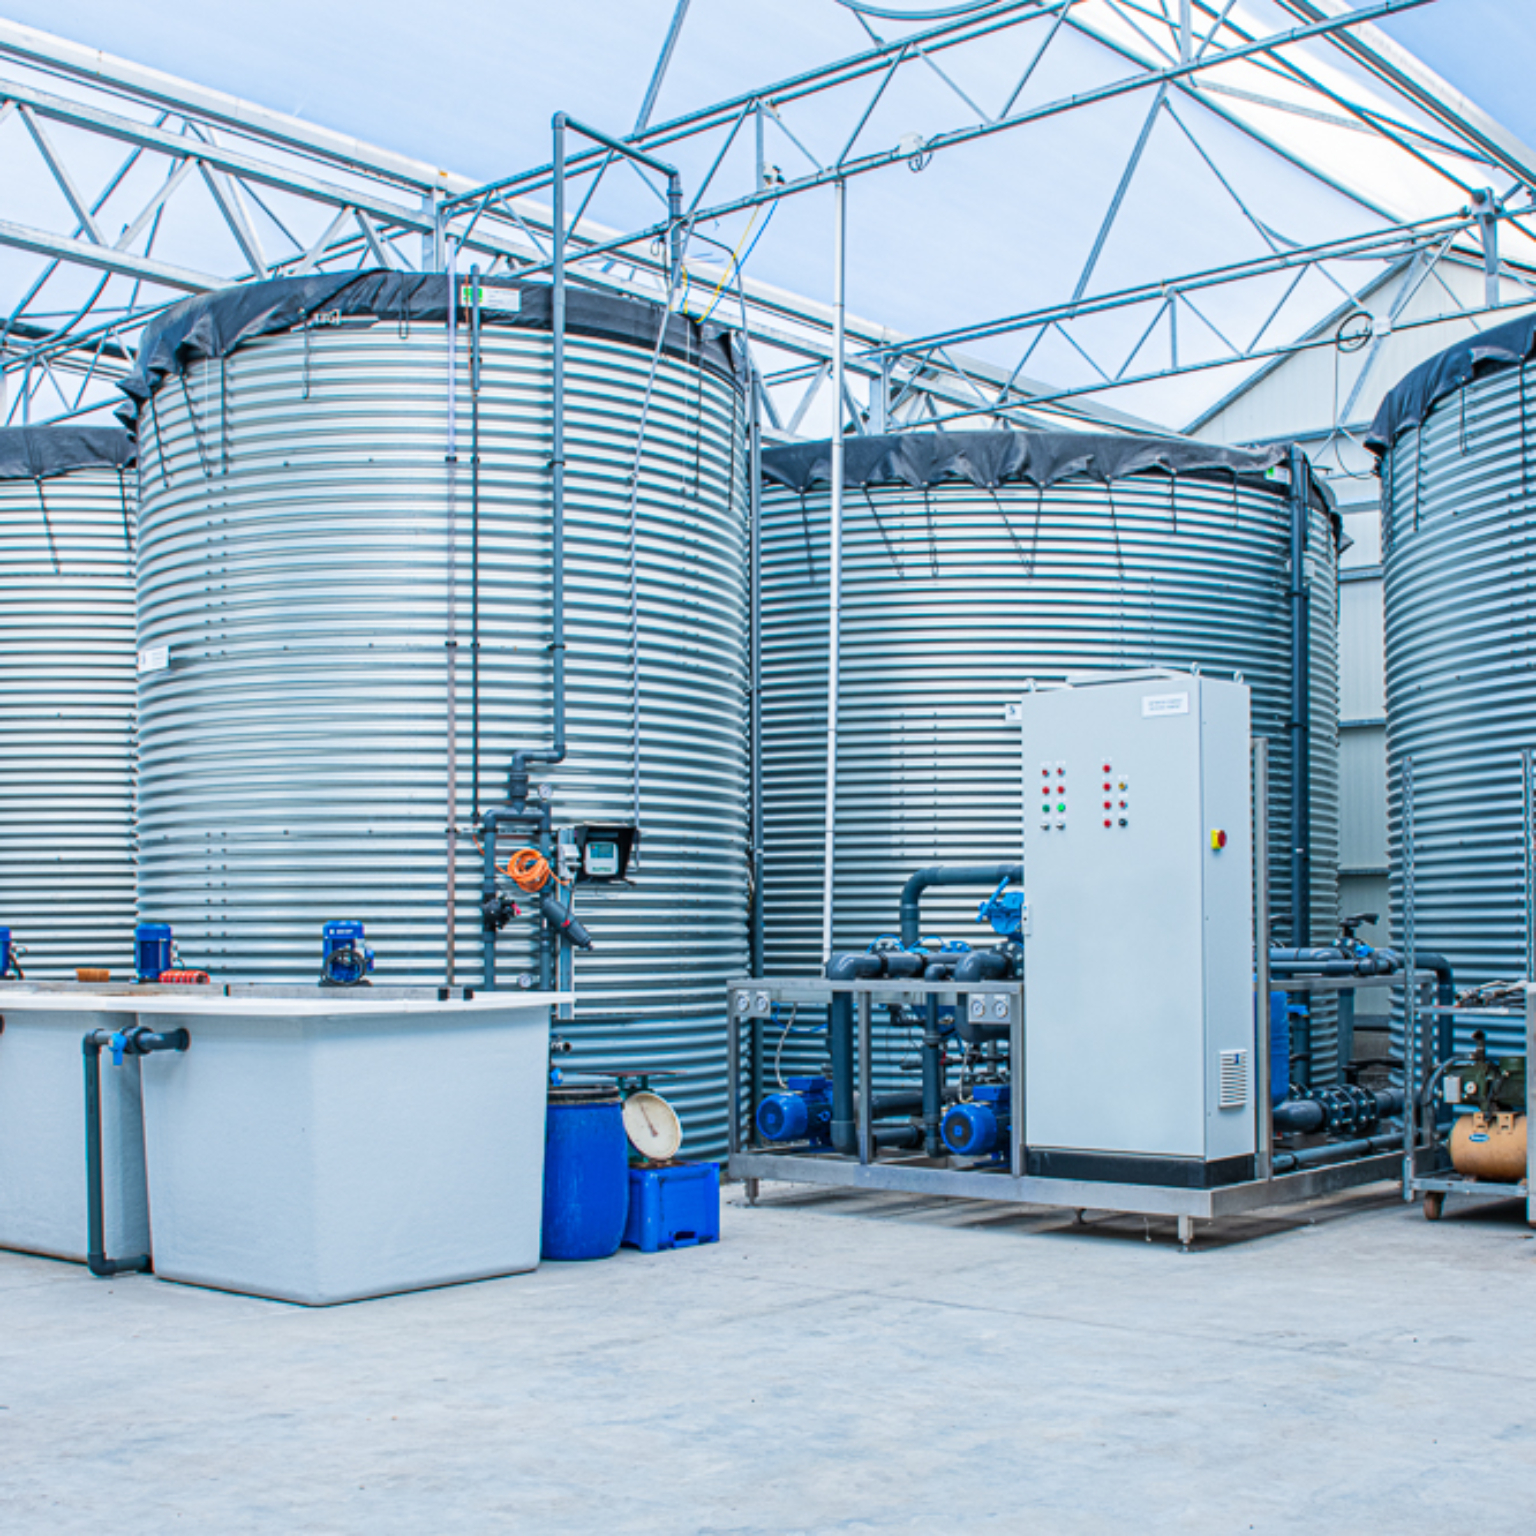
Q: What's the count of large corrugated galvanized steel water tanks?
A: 4